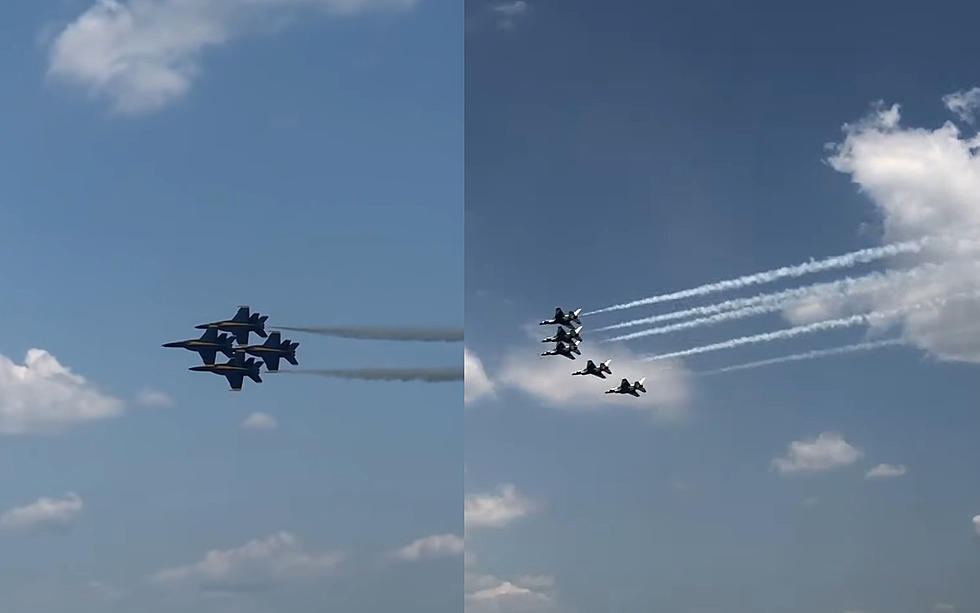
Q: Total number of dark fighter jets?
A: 9